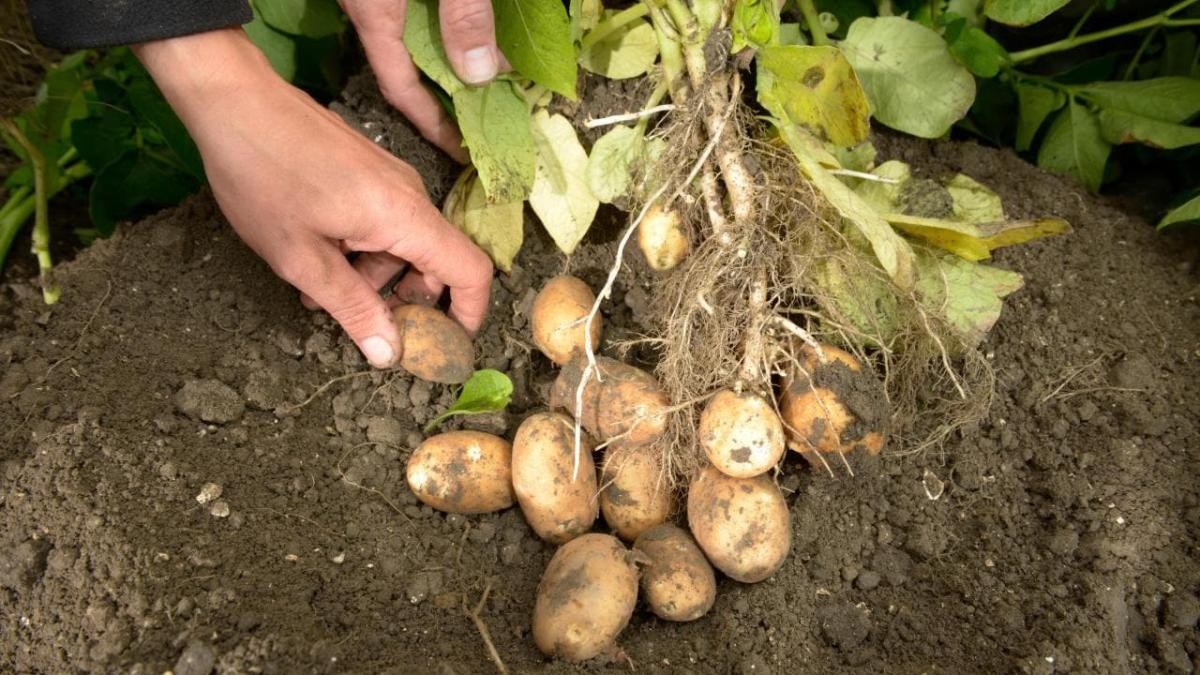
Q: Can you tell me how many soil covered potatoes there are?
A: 12